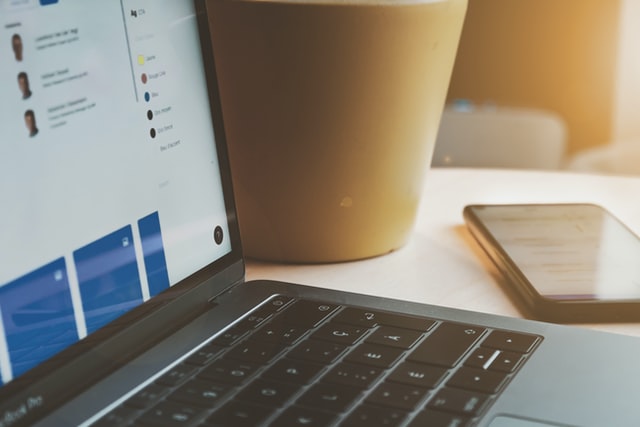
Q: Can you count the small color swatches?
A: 5